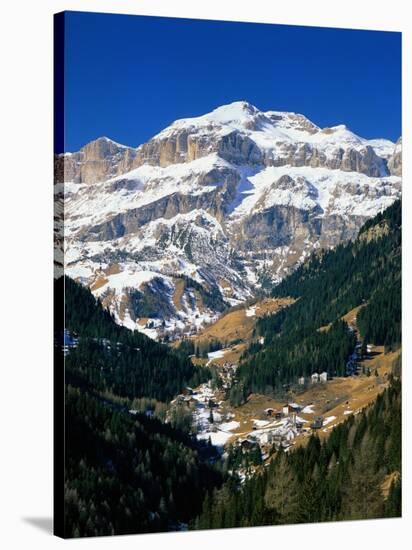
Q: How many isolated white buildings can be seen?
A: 3